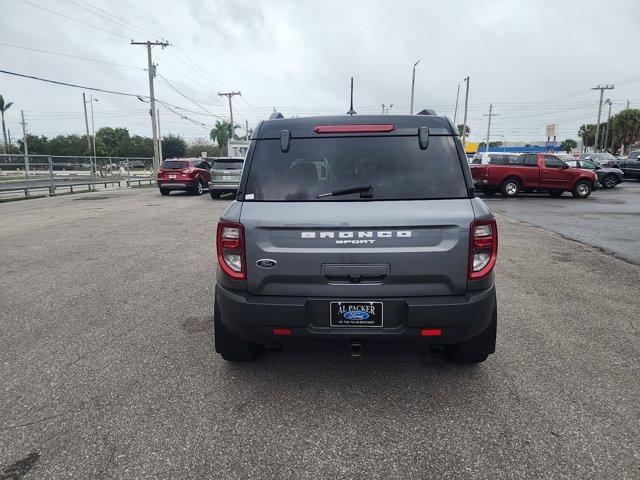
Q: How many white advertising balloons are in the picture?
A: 0